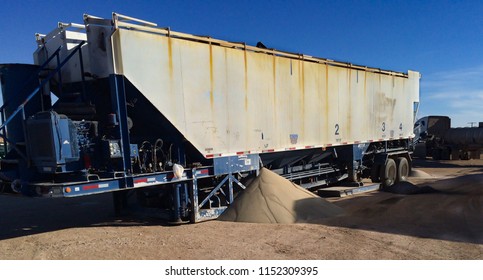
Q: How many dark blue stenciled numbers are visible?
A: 4